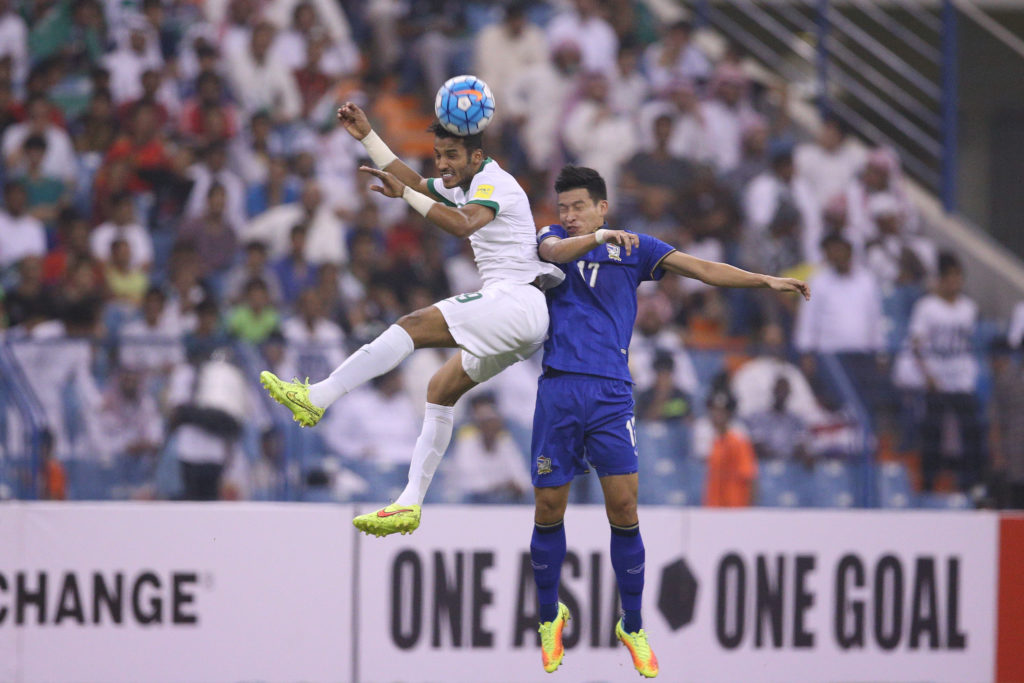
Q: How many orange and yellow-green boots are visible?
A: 2